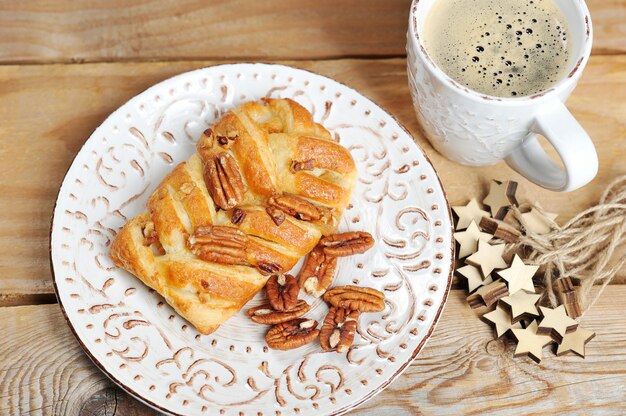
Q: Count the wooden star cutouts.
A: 15